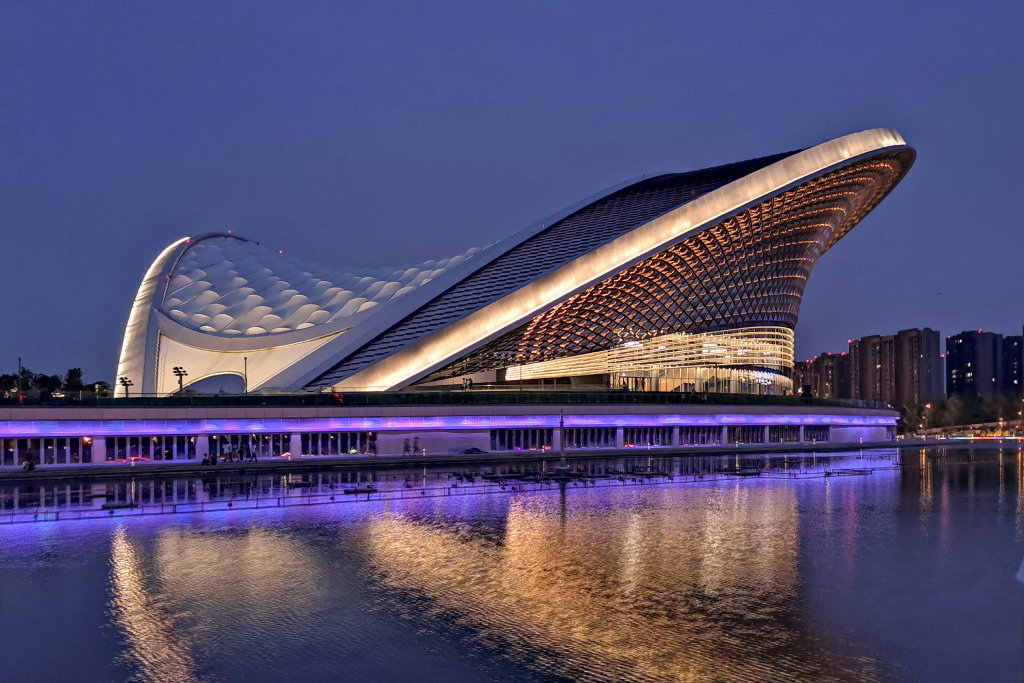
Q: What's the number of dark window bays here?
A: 11